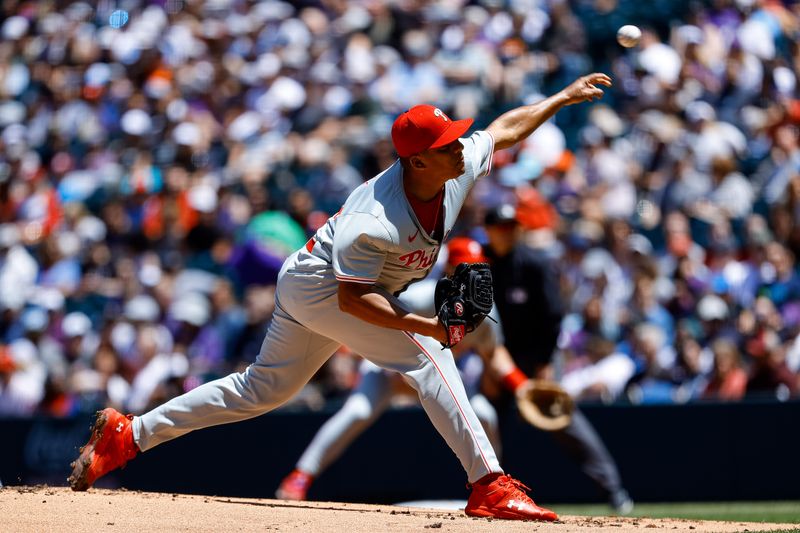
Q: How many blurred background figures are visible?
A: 2